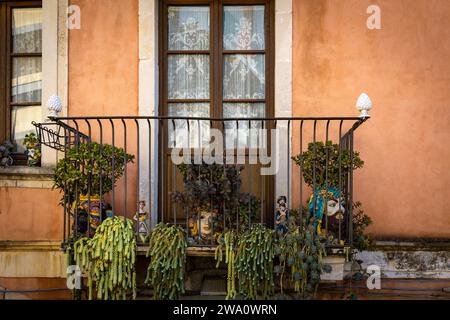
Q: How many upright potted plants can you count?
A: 3